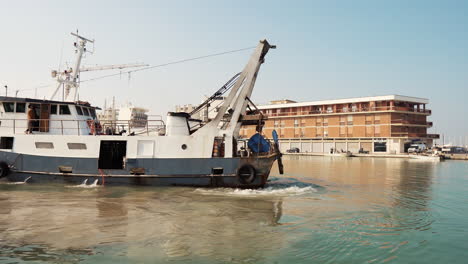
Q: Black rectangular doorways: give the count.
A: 1